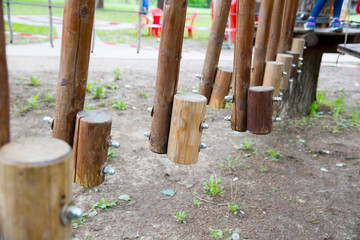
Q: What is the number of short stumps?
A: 9